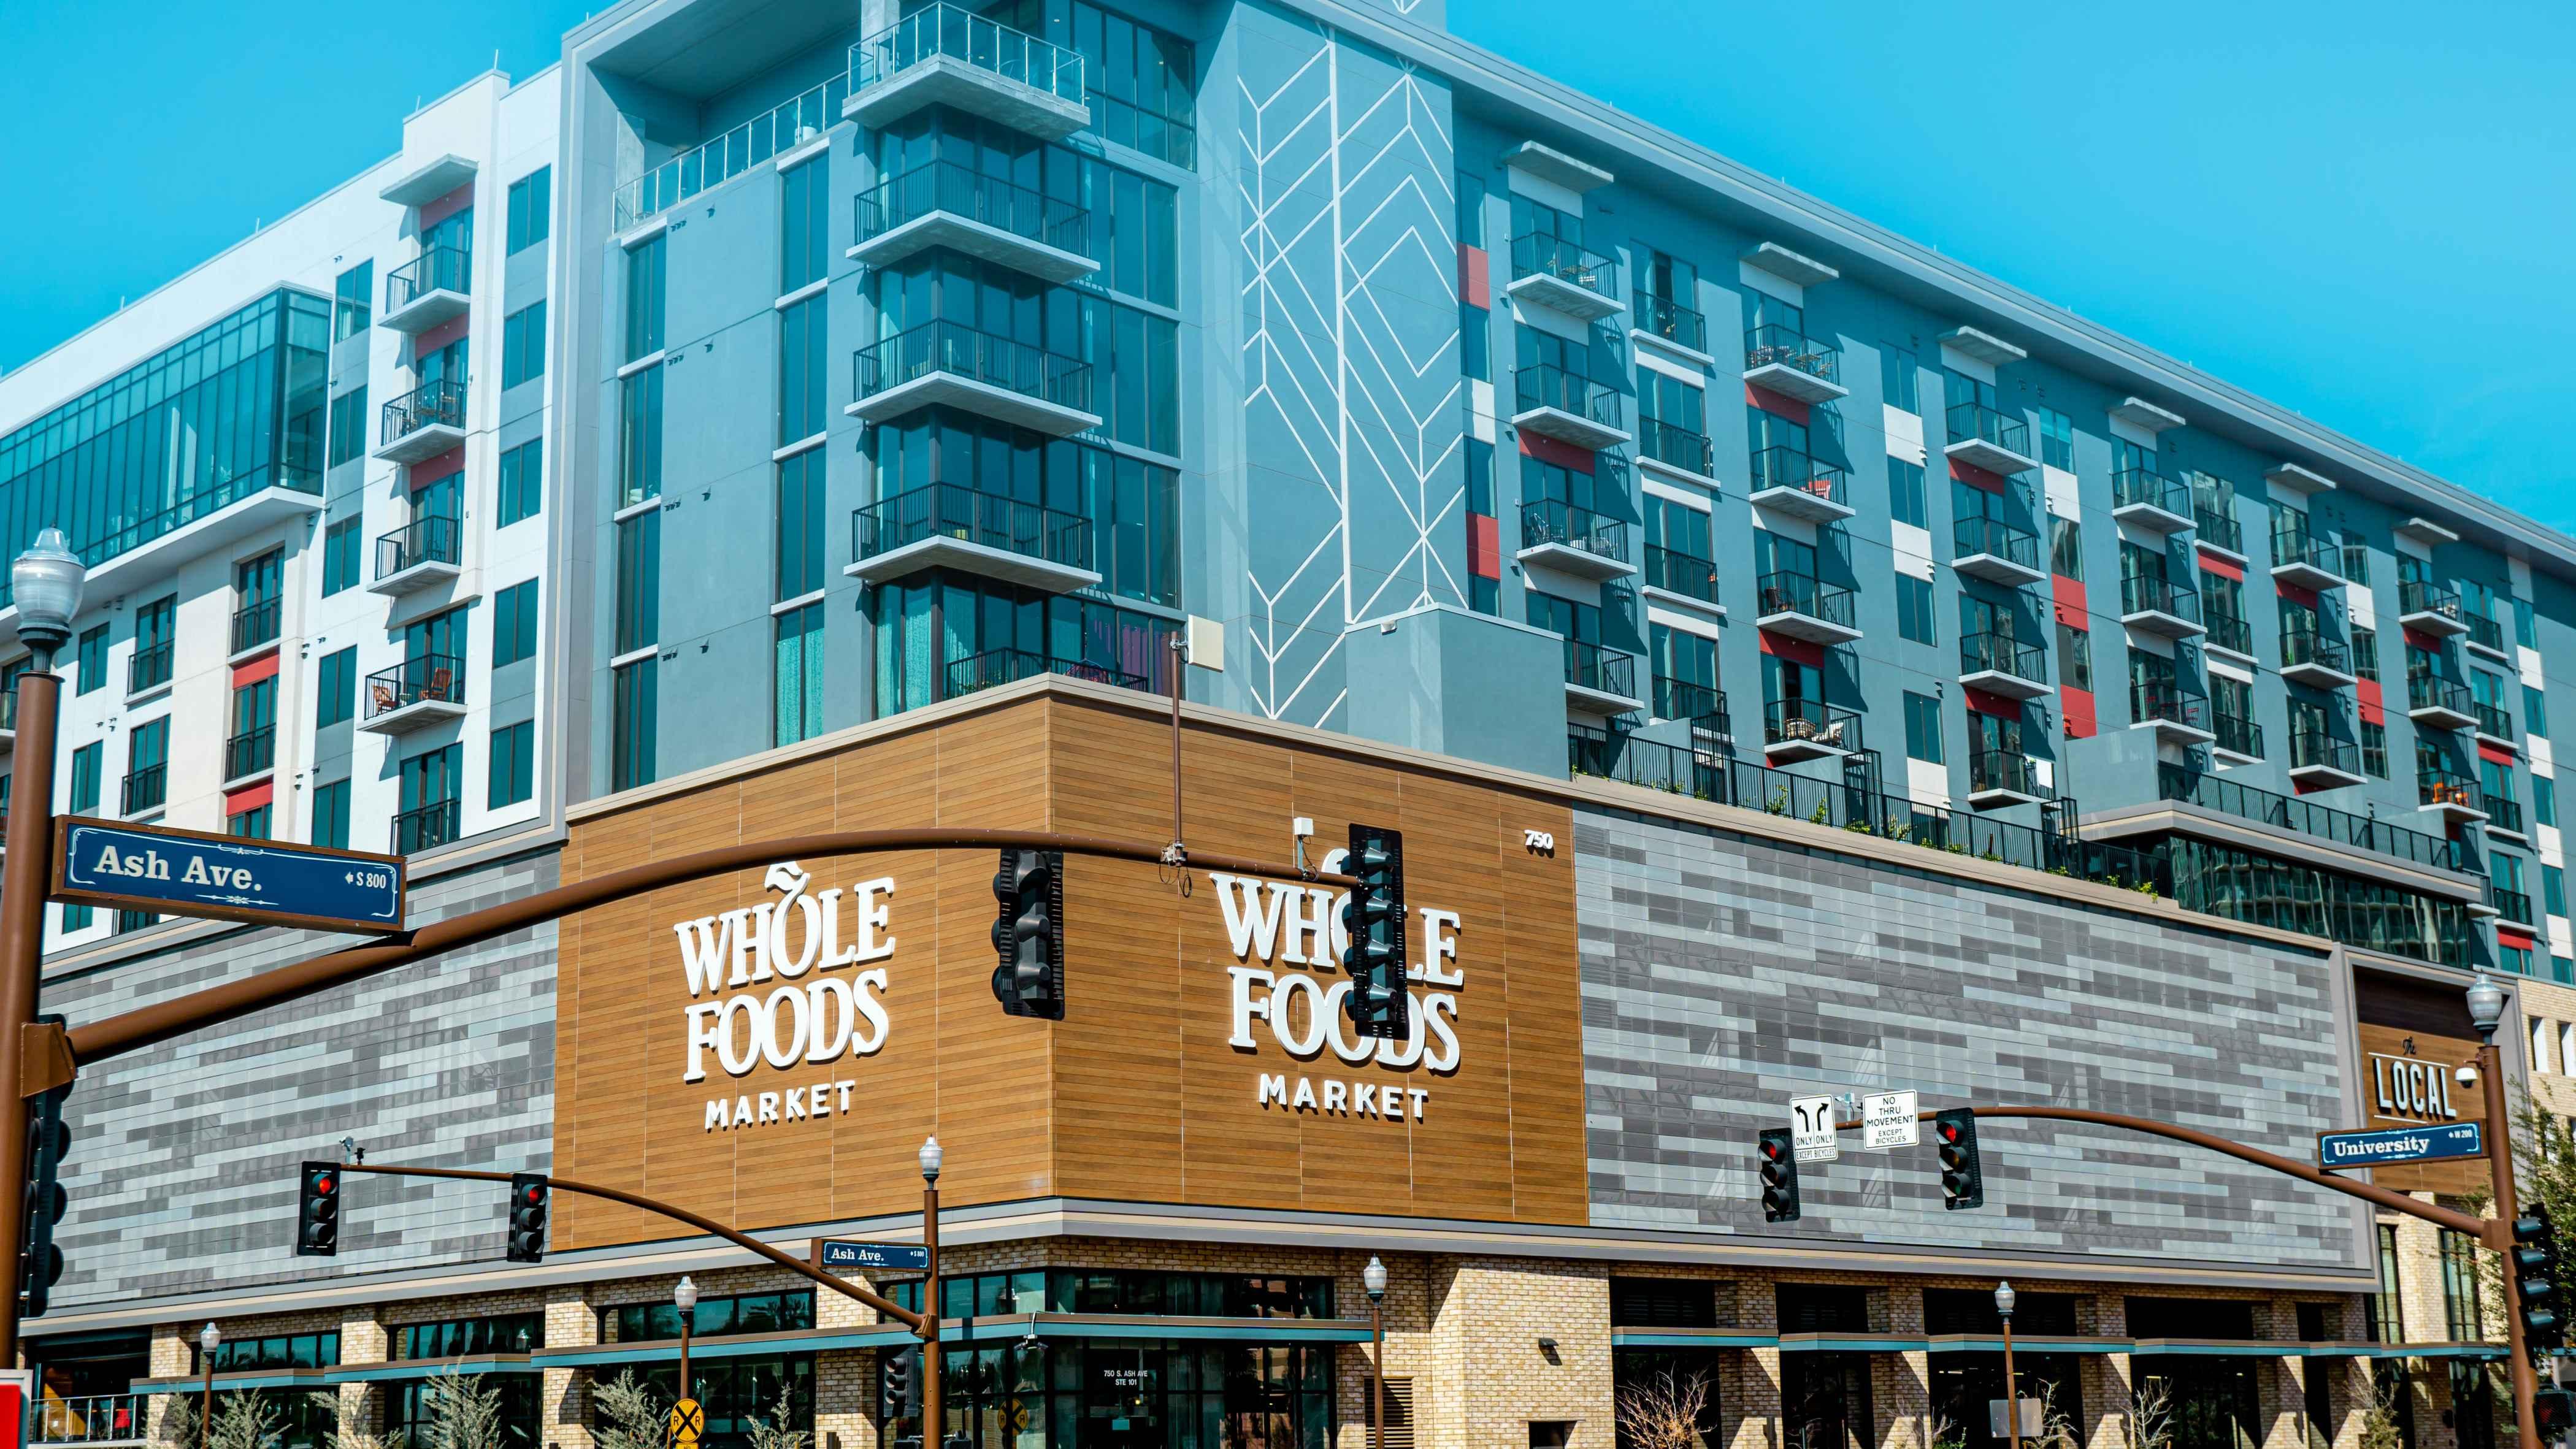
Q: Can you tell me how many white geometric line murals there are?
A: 1